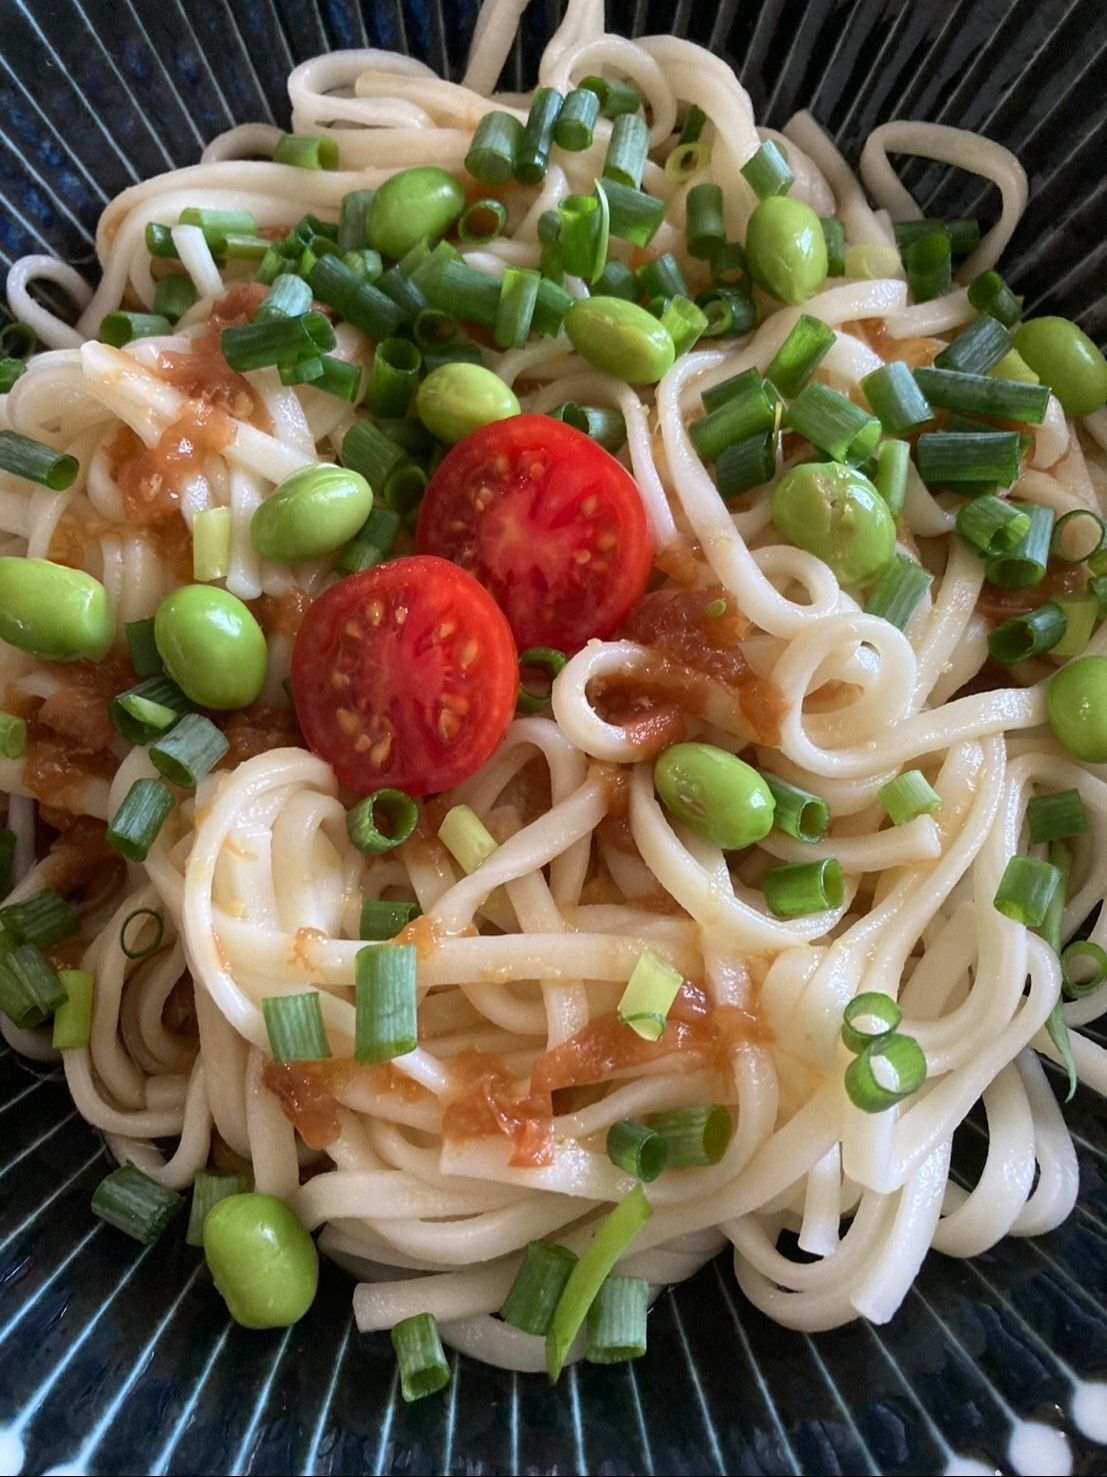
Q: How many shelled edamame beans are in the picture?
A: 12